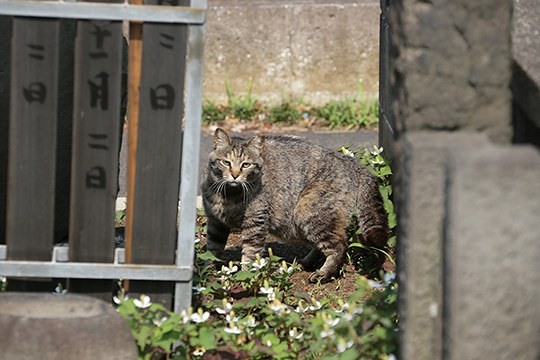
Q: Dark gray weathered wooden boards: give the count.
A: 3